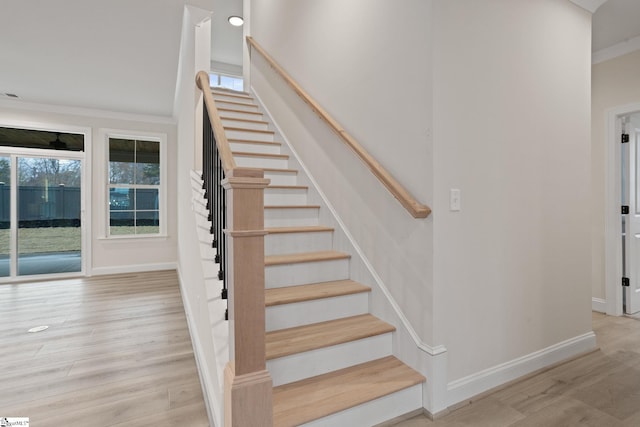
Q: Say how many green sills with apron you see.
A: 0